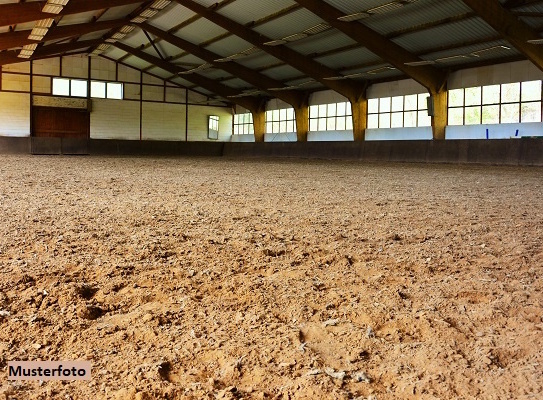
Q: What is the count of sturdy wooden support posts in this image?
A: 4